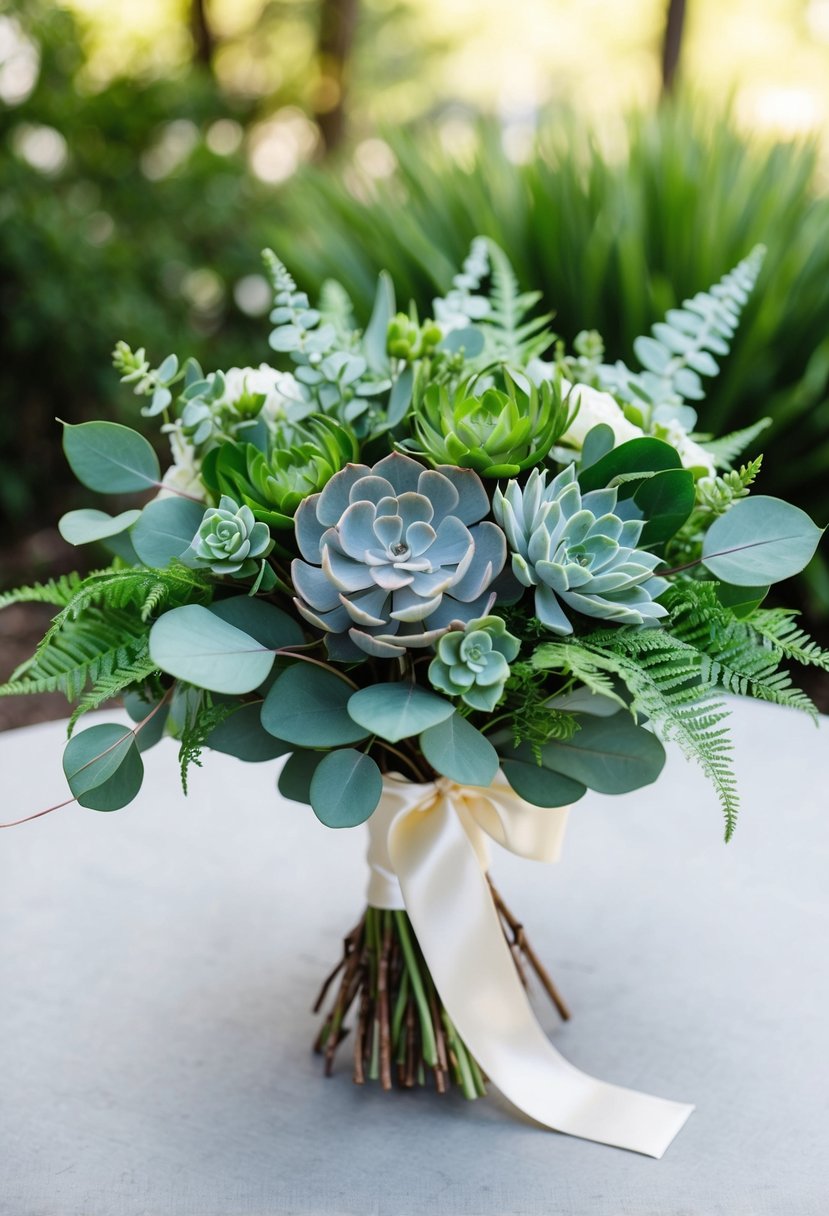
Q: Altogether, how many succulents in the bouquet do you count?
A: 6